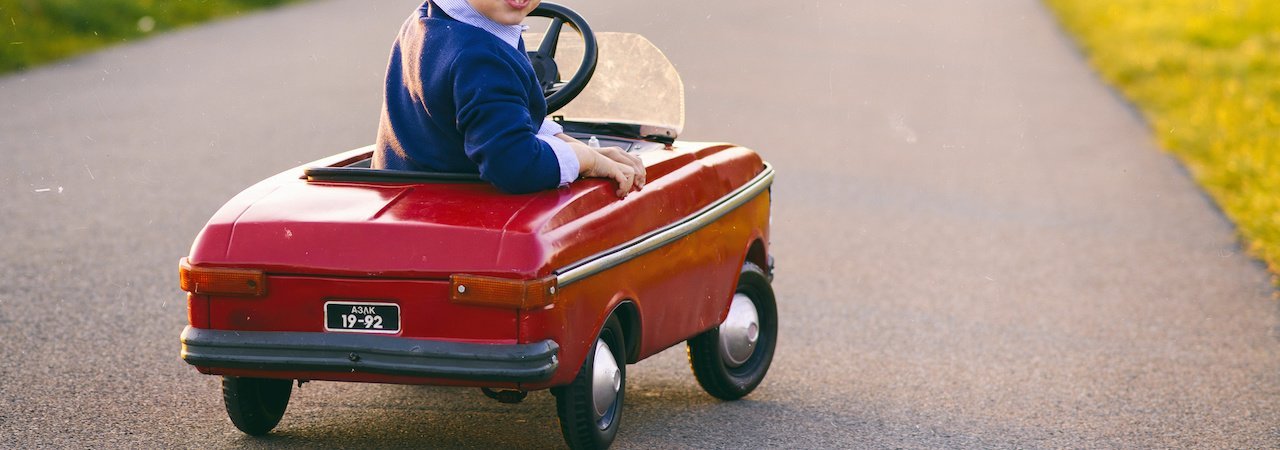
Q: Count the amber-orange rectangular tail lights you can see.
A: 2